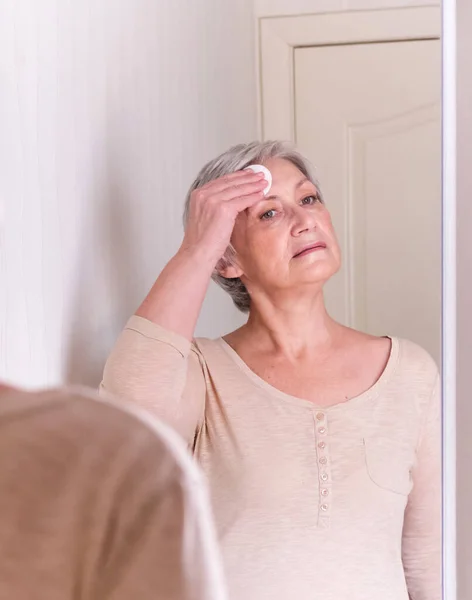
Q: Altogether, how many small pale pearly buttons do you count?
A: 7